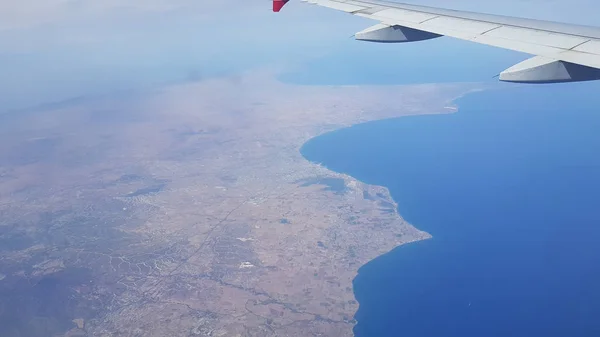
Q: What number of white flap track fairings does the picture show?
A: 2